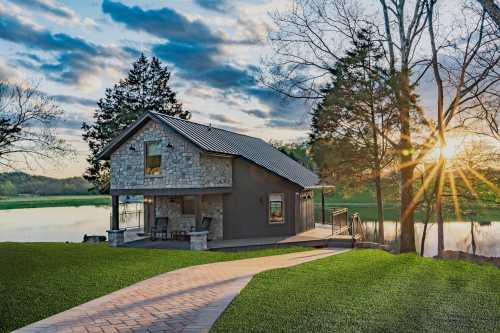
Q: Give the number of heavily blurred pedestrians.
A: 0